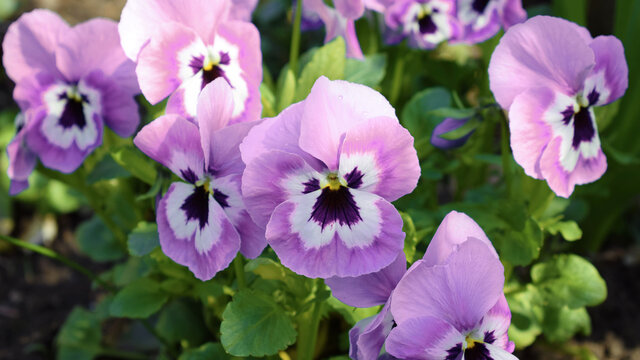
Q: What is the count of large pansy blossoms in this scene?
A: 6